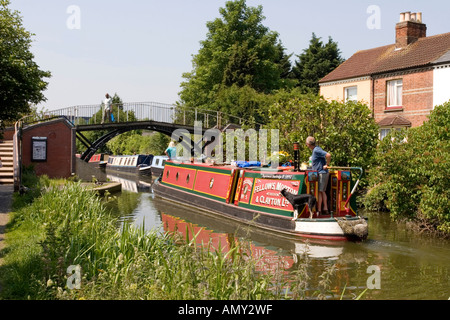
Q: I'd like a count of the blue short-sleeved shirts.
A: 2